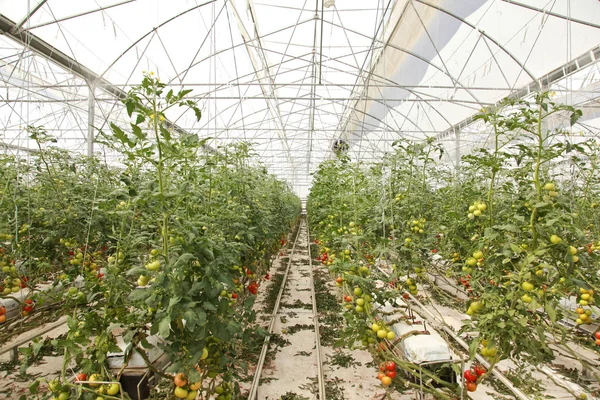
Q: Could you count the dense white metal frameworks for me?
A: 1